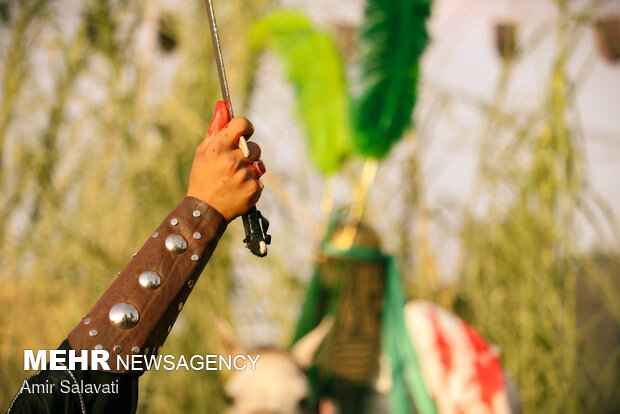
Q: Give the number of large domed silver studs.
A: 3